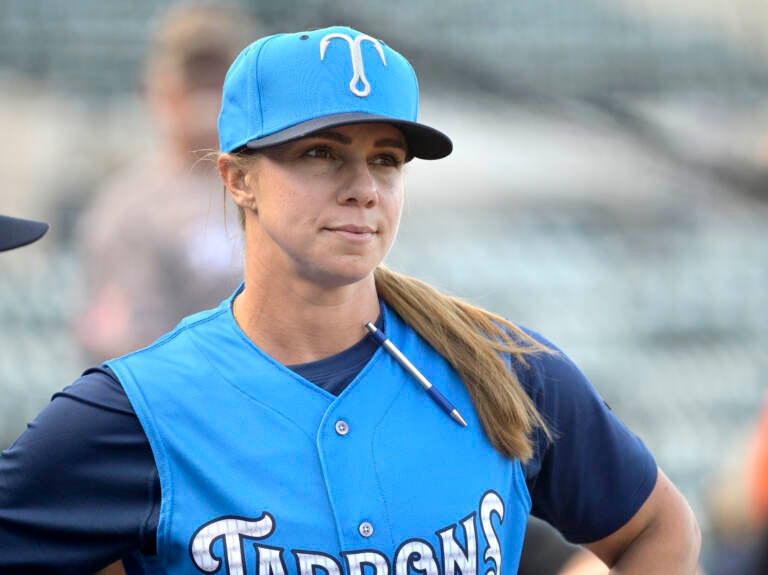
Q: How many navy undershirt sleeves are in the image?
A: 2